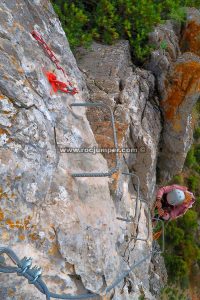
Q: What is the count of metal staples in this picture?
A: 4